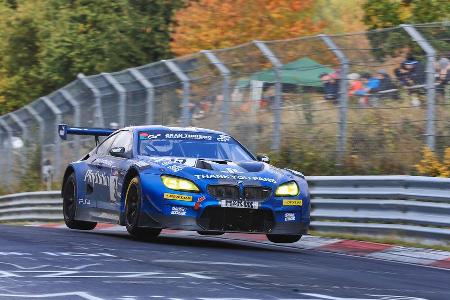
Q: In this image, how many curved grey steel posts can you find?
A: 13